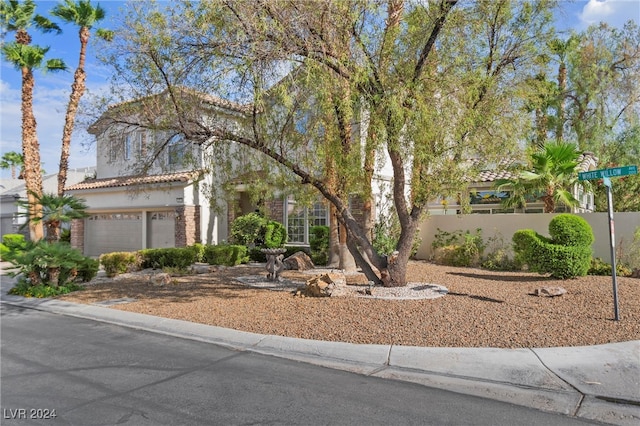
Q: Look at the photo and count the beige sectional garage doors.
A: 2